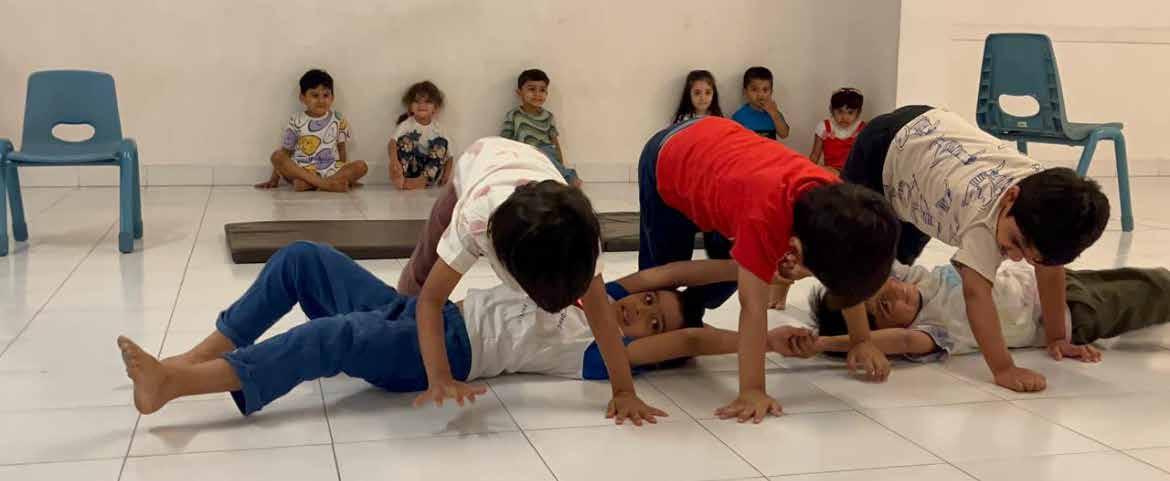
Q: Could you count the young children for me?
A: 11